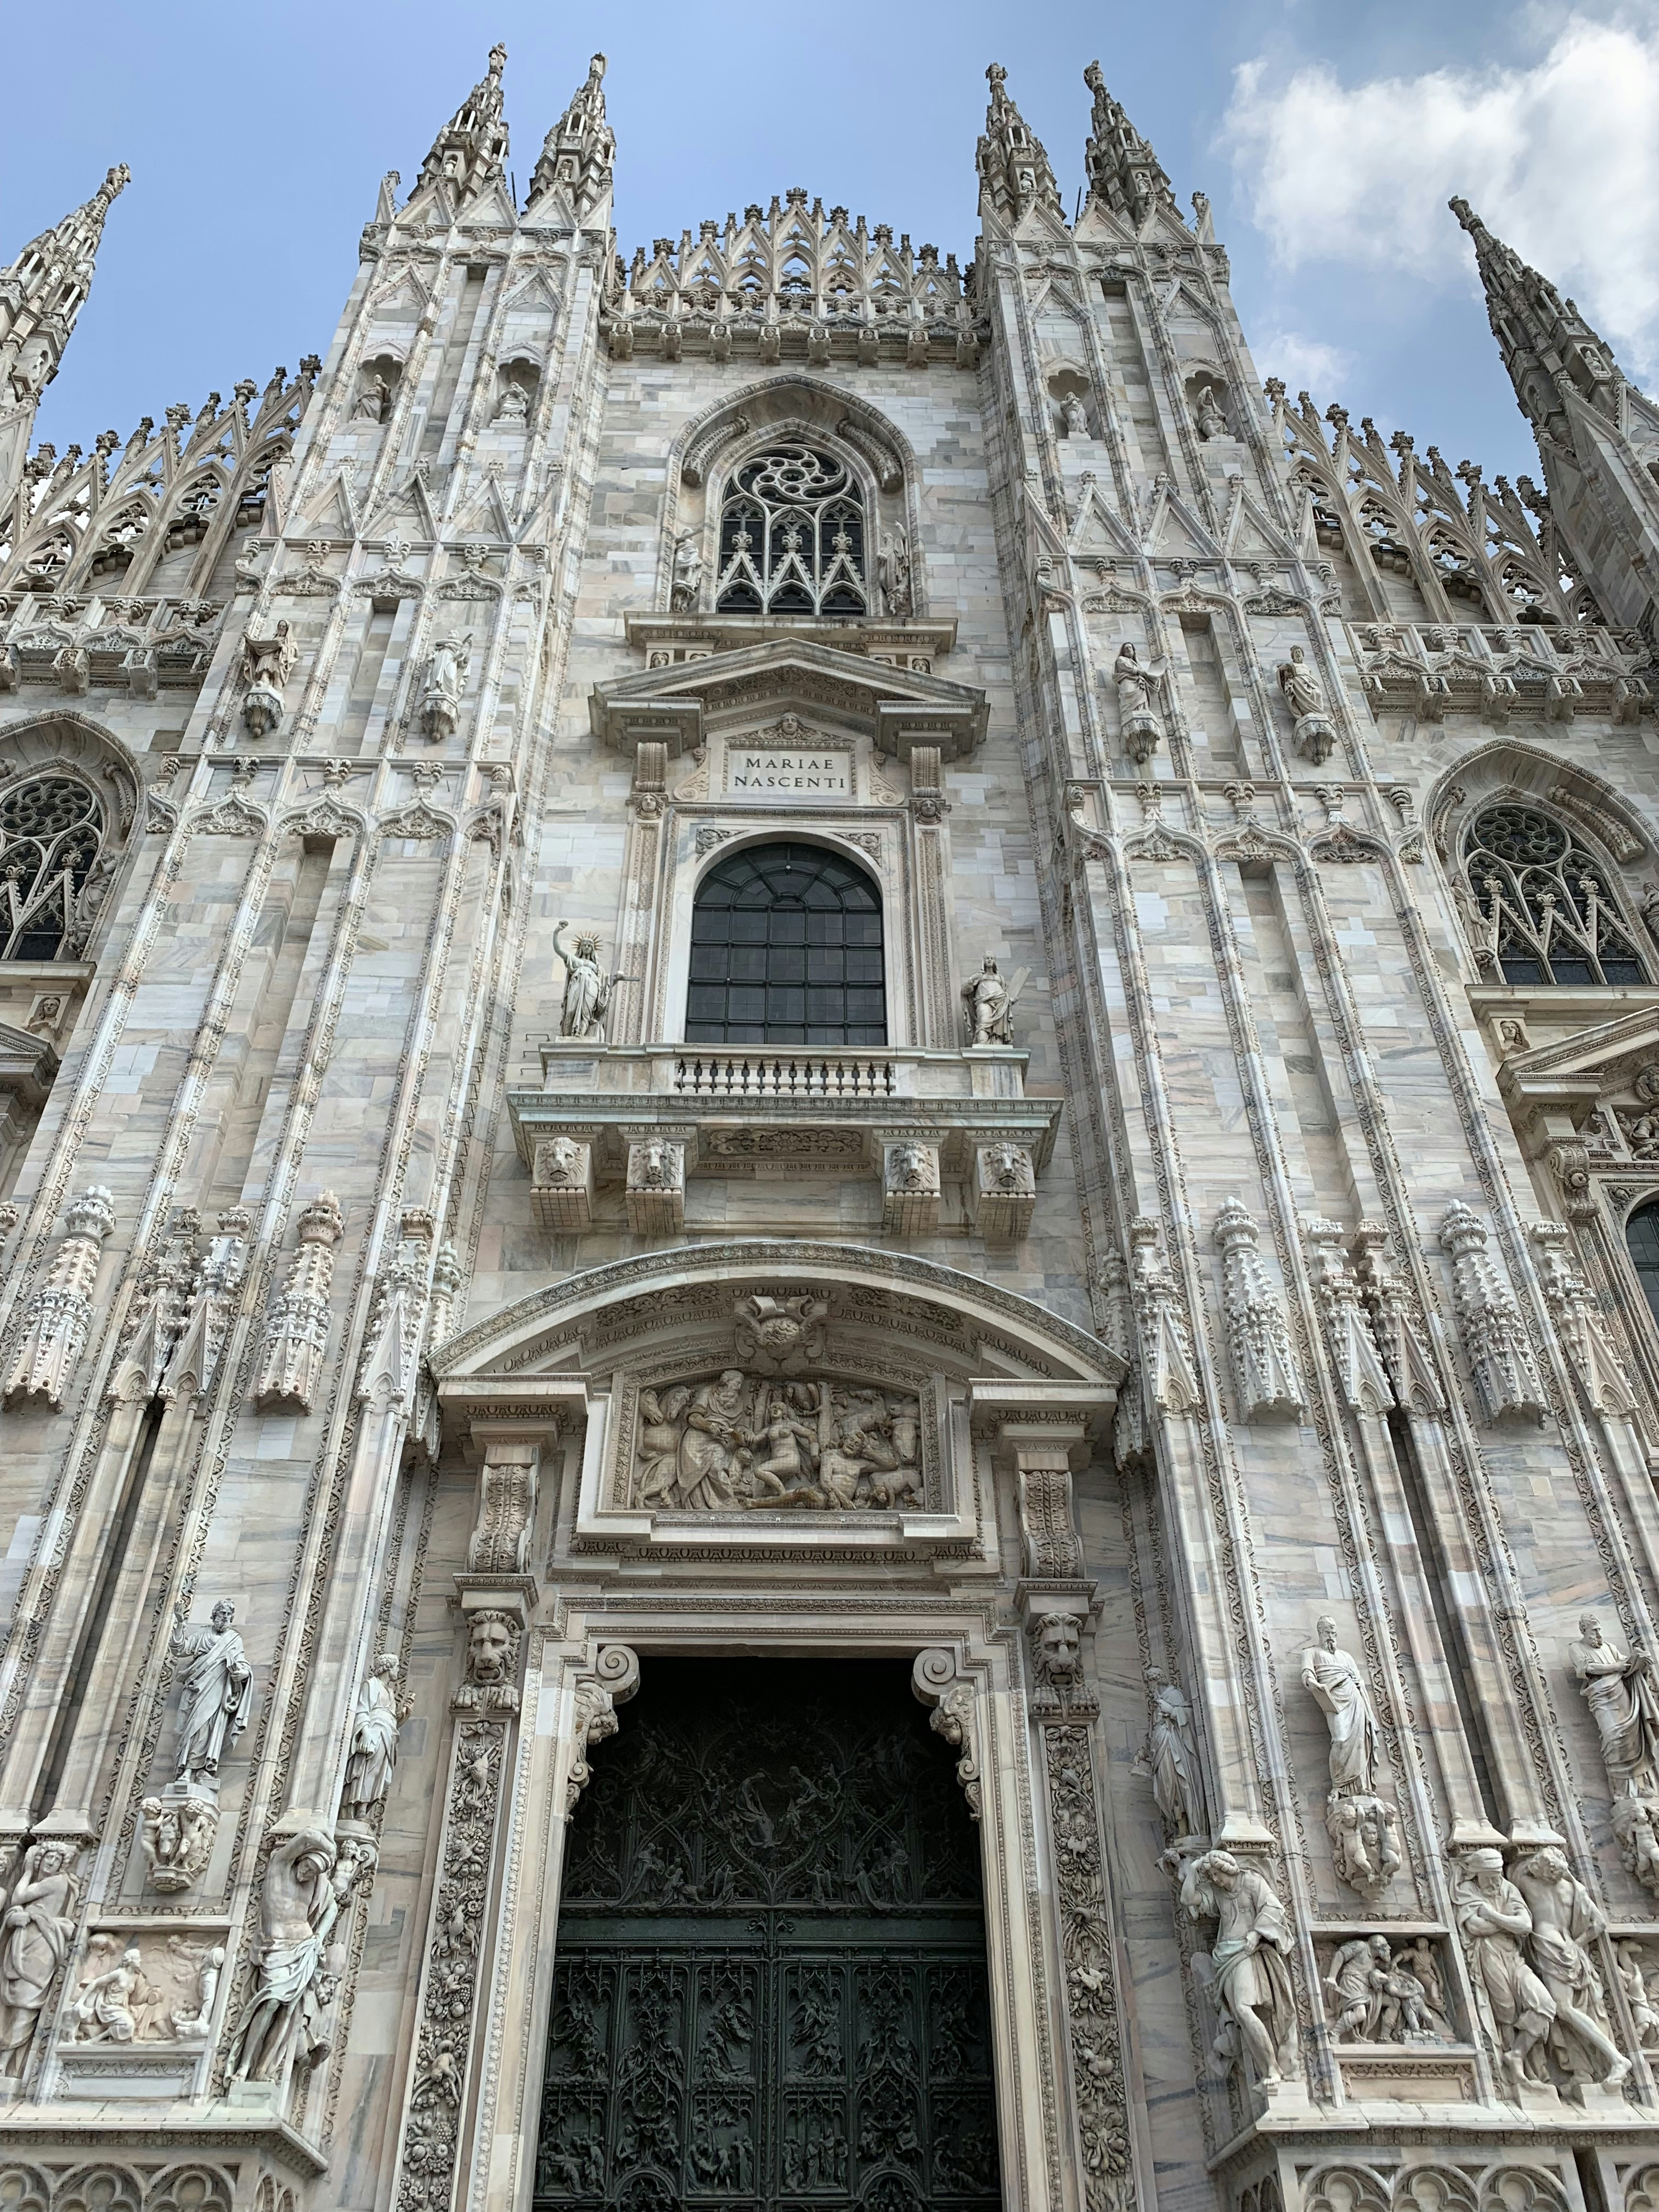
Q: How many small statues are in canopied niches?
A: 4